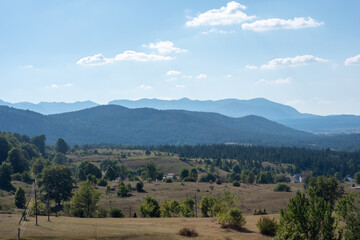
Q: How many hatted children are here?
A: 0